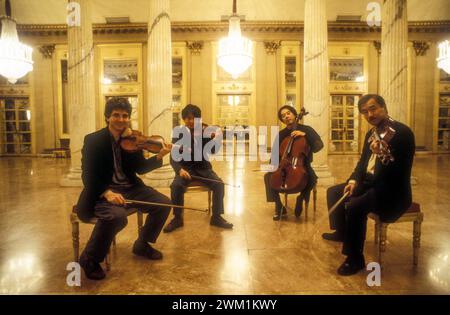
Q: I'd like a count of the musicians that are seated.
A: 4